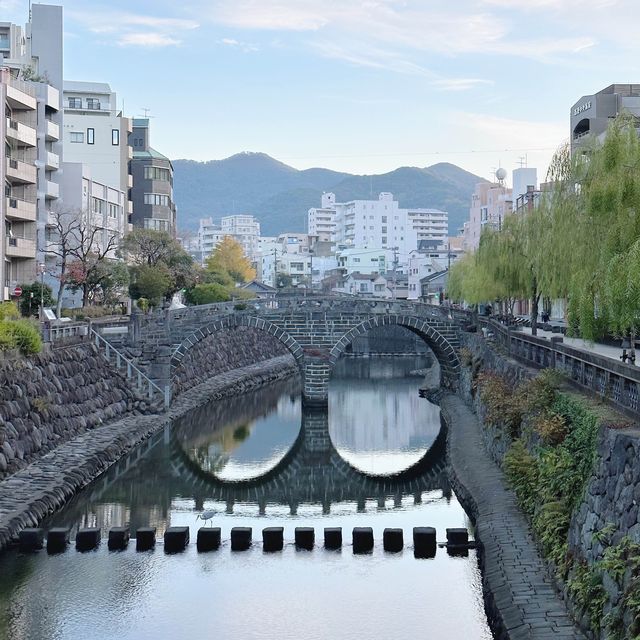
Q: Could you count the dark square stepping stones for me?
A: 15